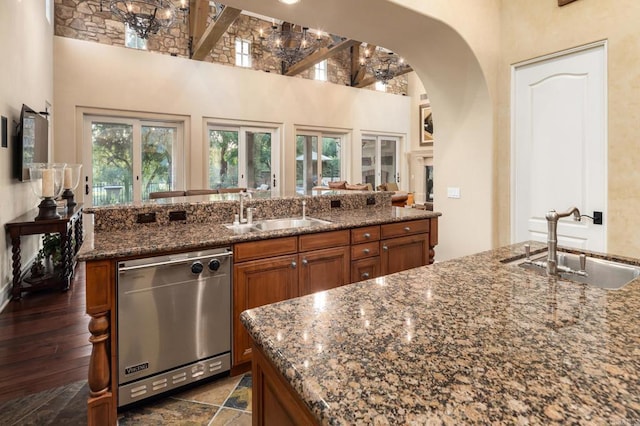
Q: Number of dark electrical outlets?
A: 4